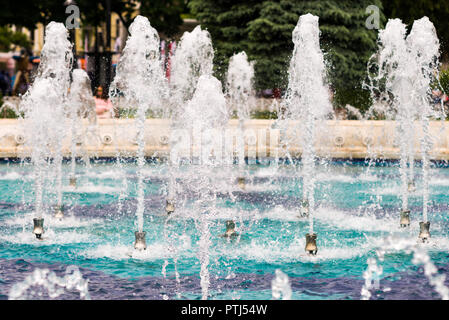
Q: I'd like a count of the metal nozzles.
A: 12